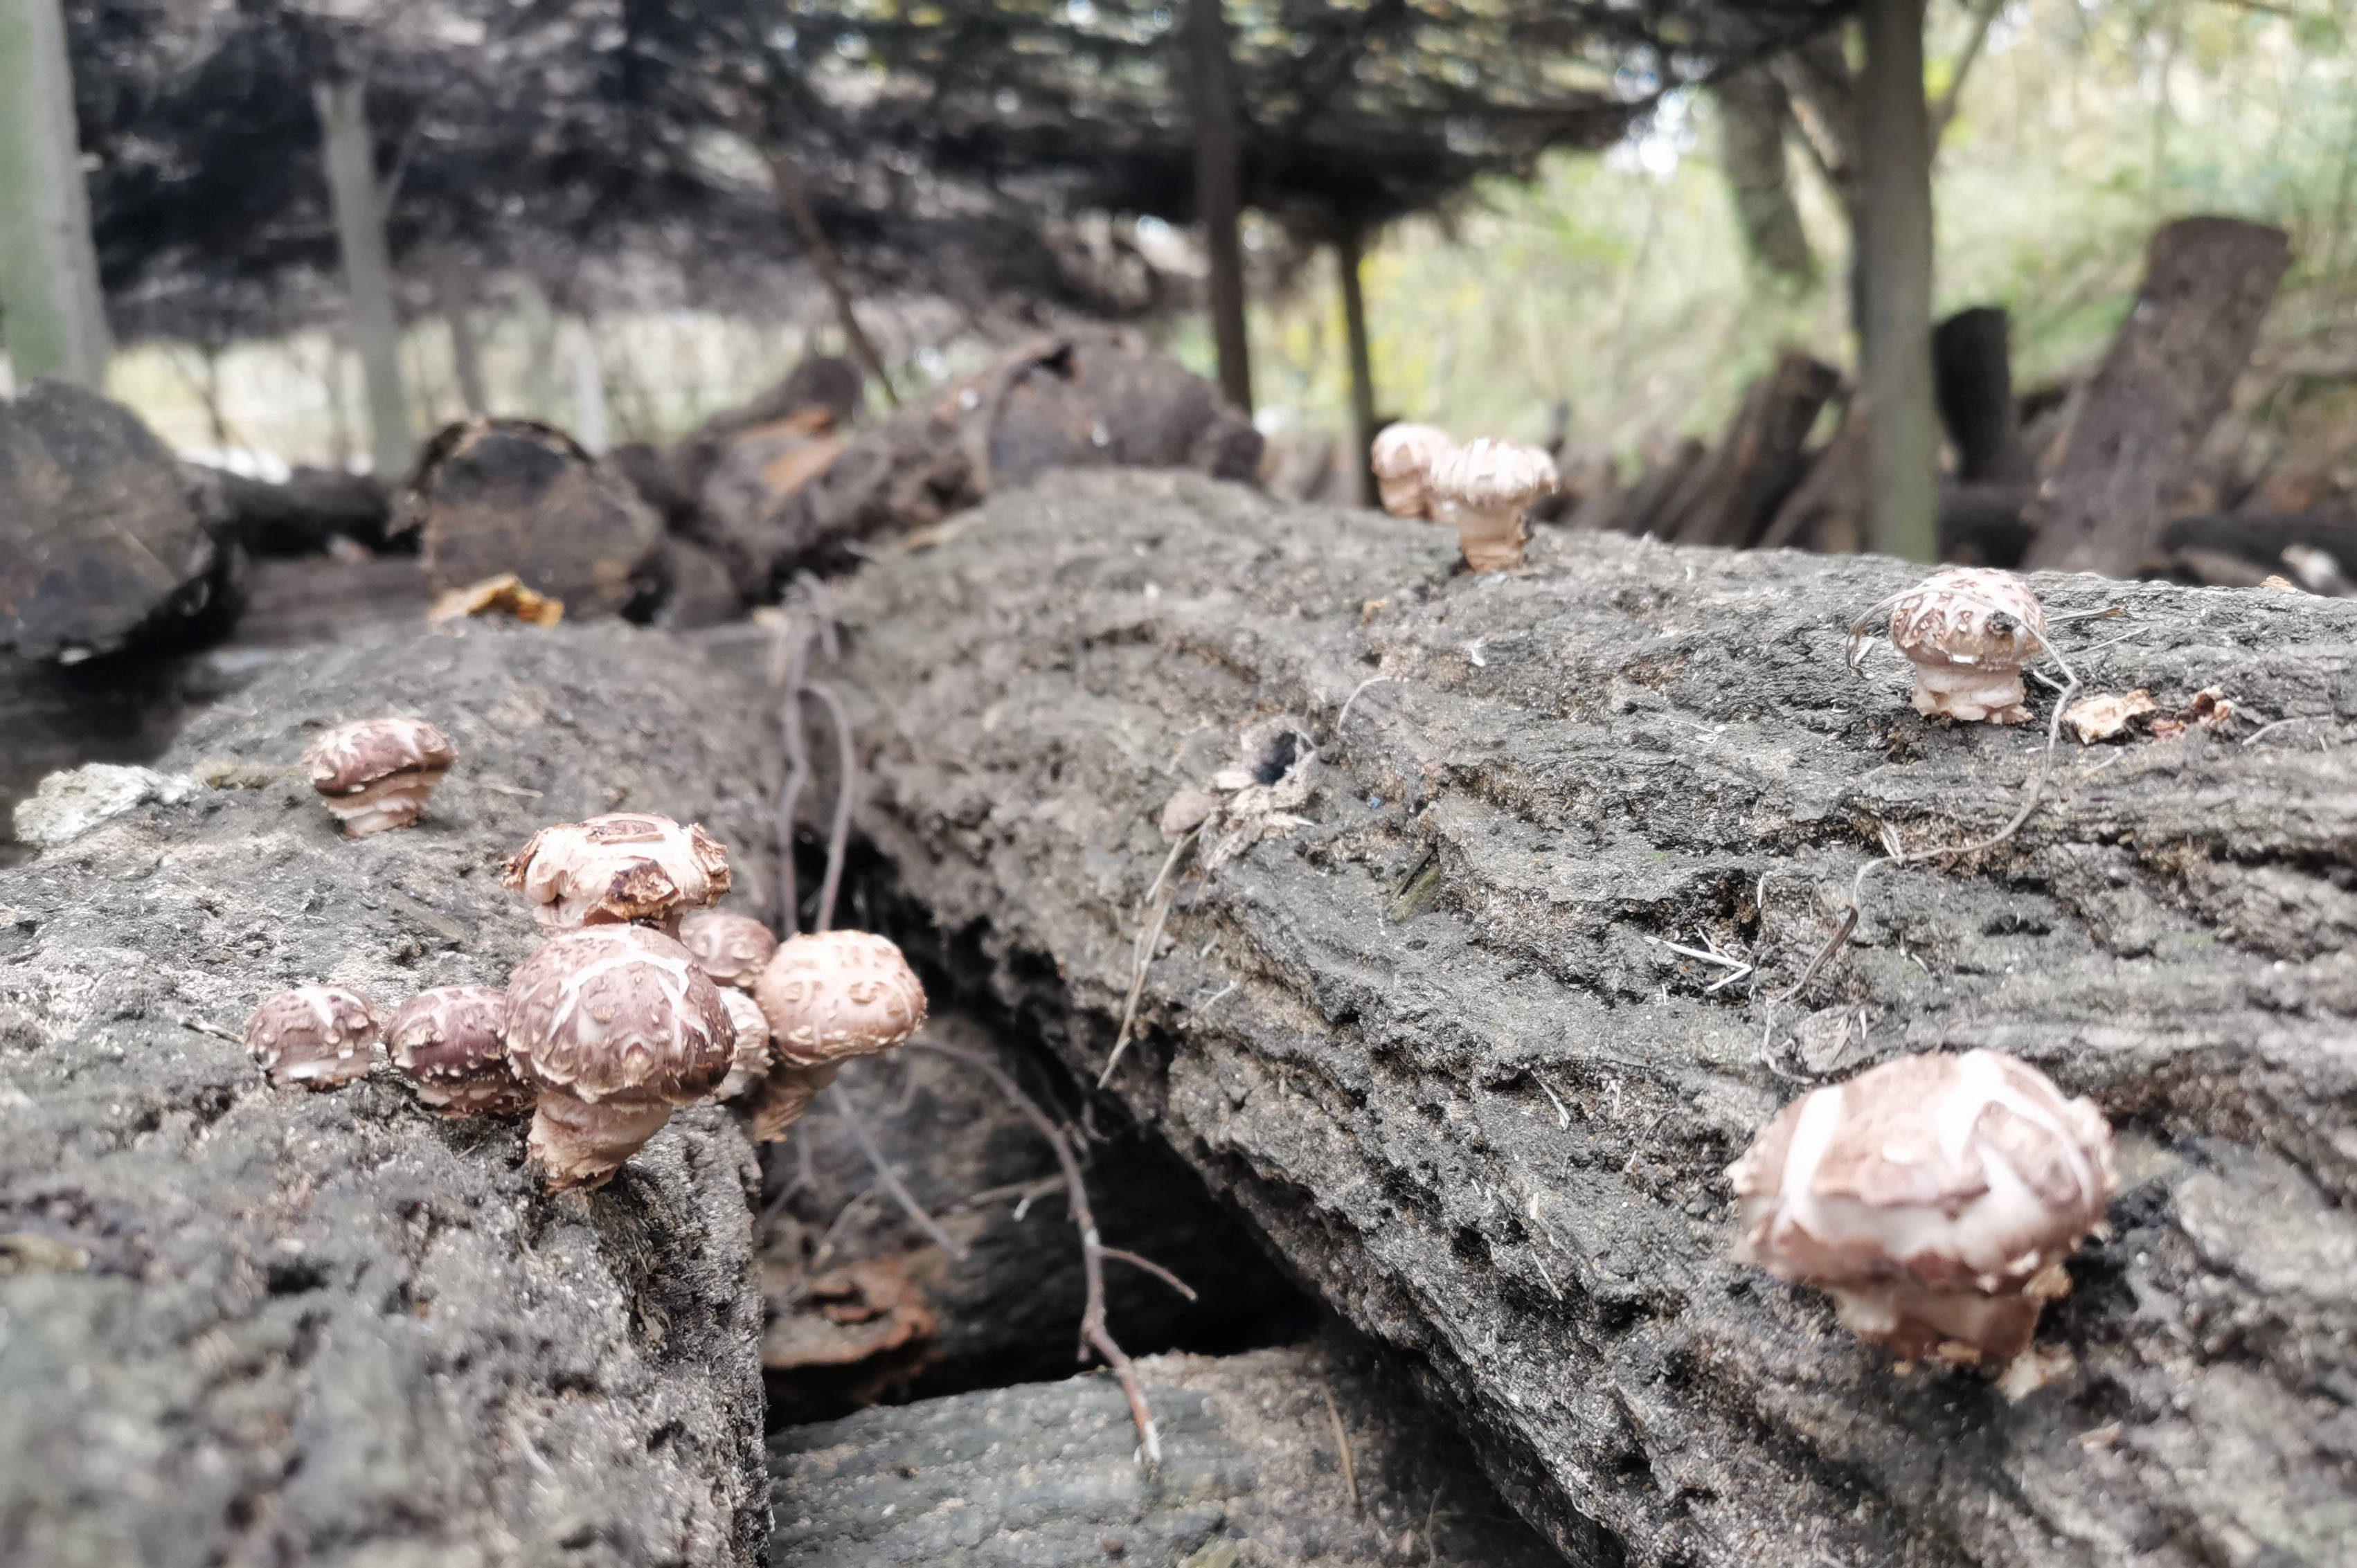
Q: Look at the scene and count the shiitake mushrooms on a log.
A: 12